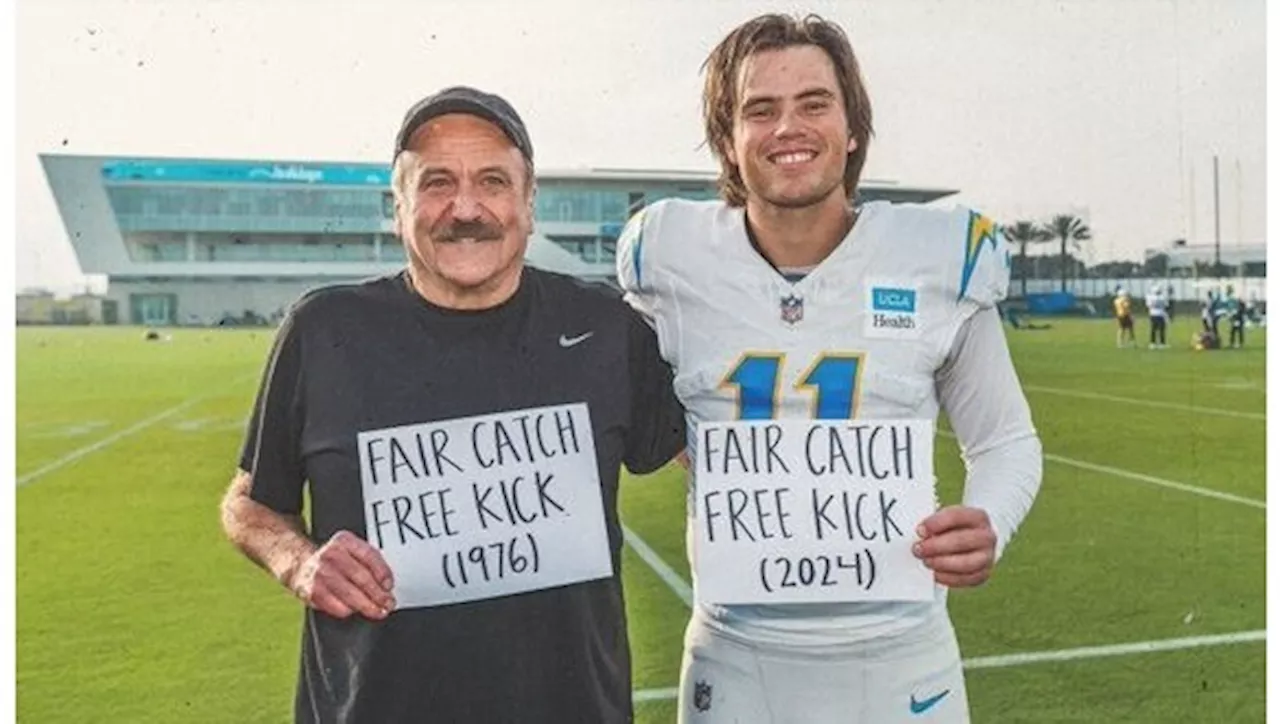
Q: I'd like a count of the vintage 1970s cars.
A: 0